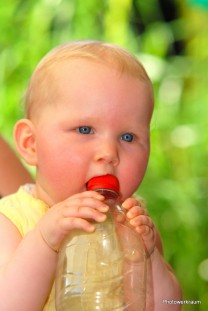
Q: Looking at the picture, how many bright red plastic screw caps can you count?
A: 1